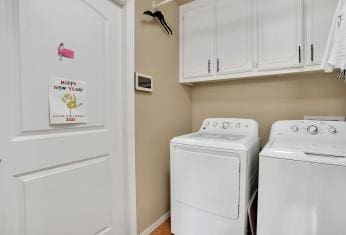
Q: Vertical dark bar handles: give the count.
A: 4